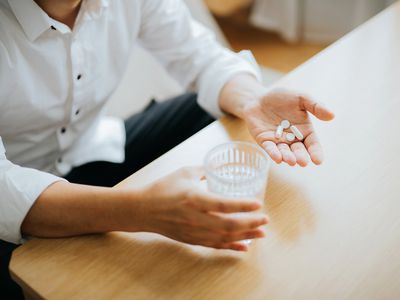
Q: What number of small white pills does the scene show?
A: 4